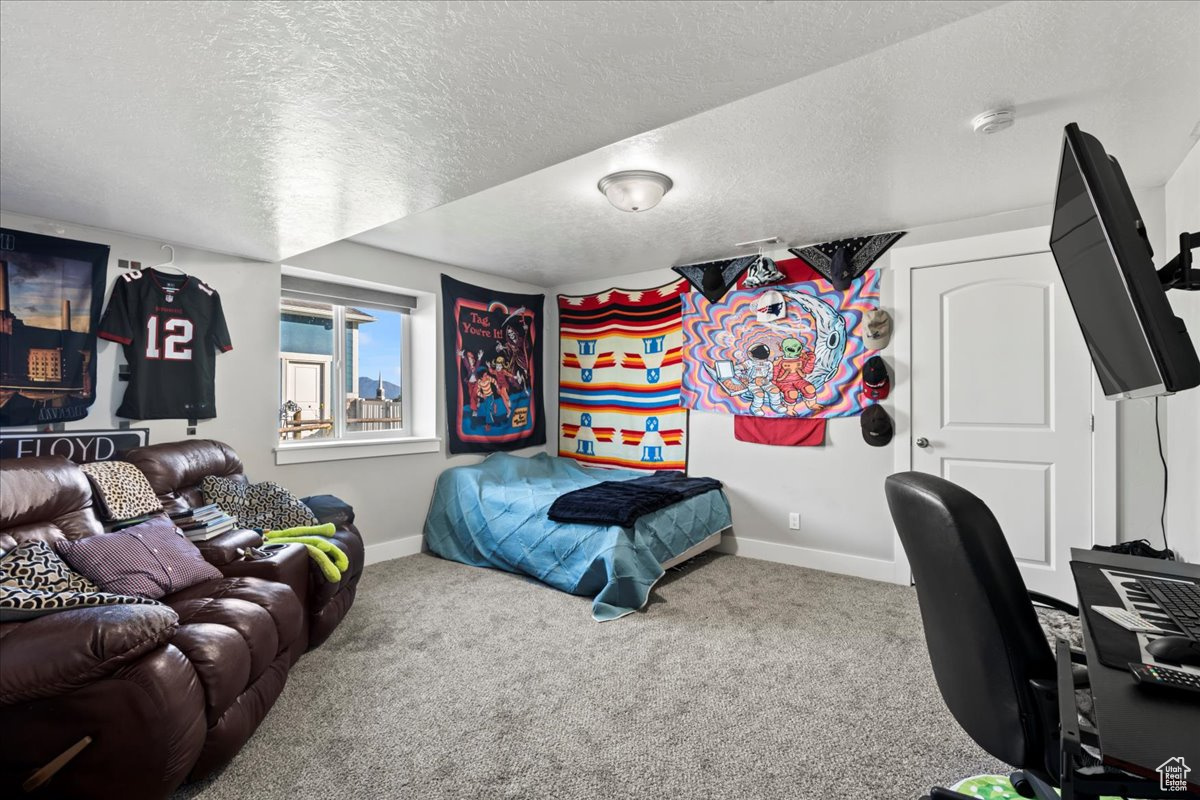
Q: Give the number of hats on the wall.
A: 7